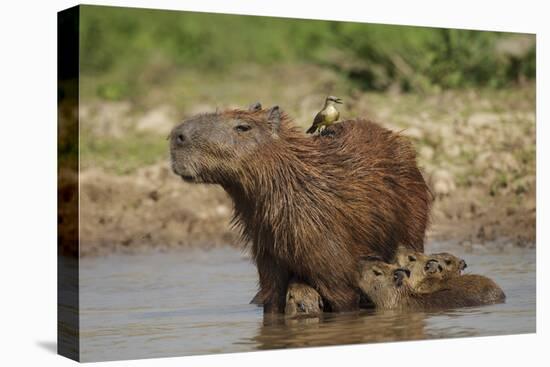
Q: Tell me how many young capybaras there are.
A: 4